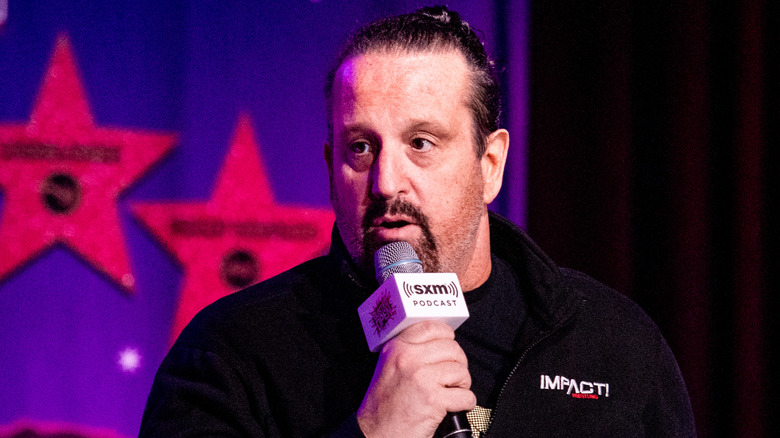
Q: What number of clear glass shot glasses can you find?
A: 0